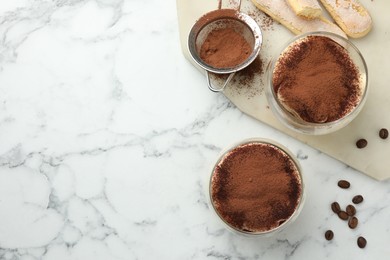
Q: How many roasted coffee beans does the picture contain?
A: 10